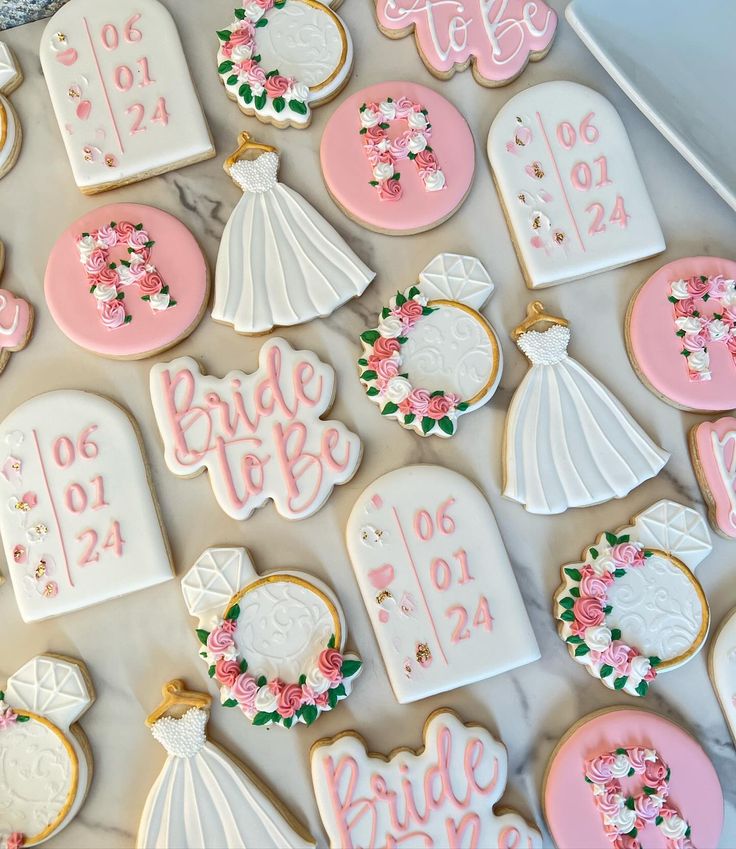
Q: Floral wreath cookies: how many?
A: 5